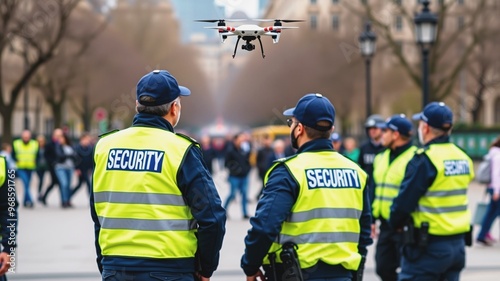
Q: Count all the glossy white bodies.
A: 1